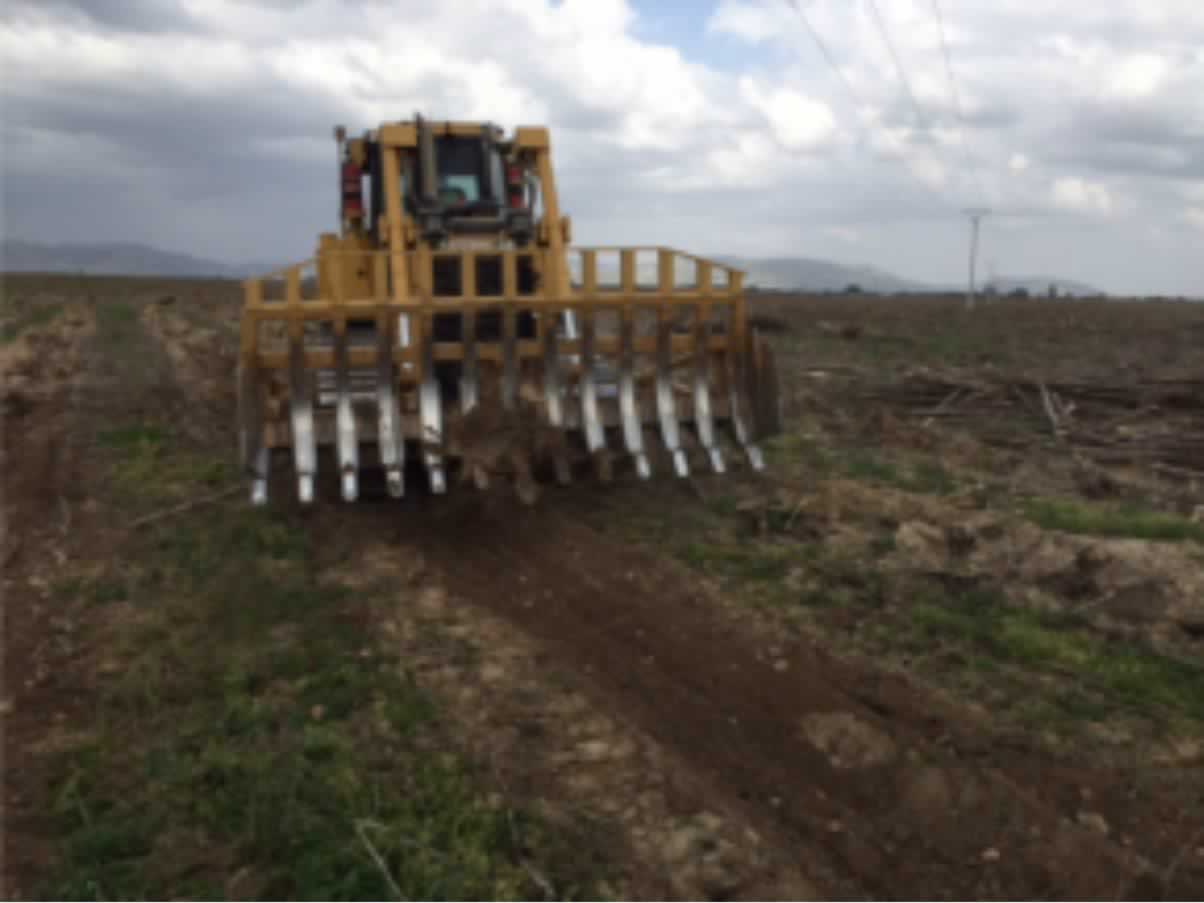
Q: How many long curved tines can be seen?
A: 13